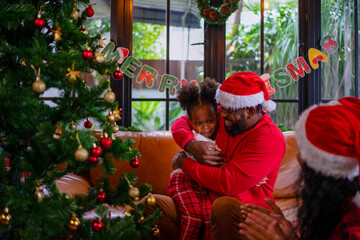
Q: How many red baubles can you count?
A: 11